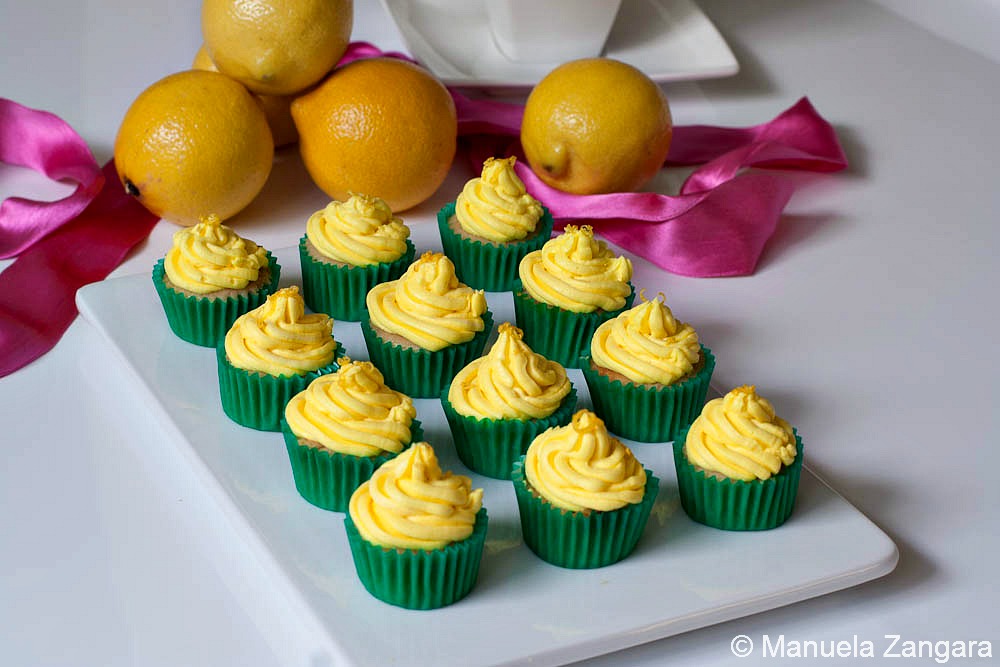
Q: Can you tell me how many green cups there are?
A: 12